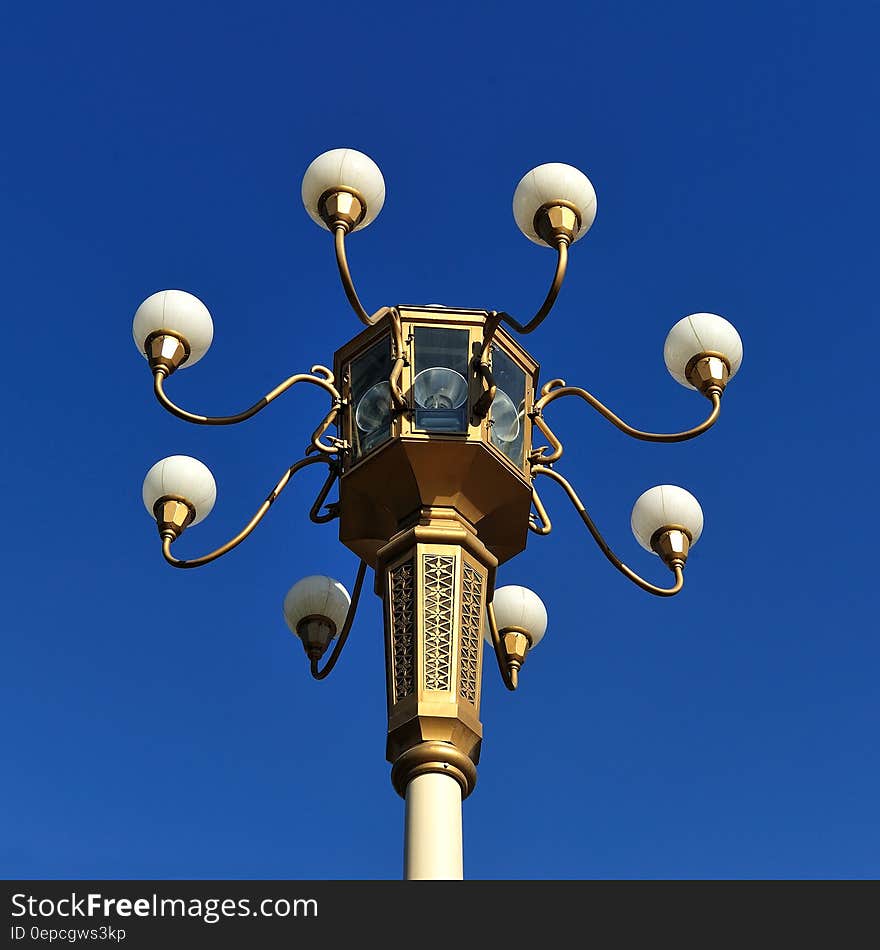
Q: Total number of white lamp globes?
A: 8